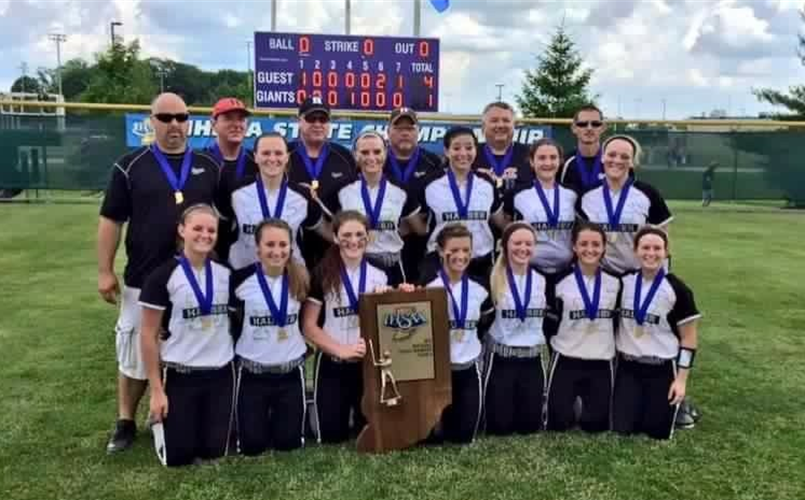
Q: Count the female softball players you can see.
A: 12